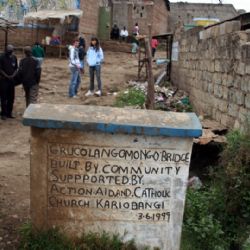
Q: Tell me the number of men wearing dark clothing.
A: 2